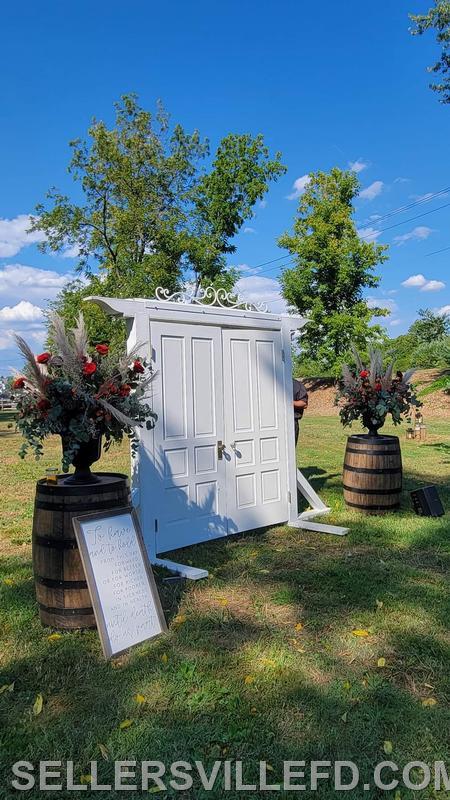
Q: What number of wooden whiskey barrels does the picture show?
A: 2